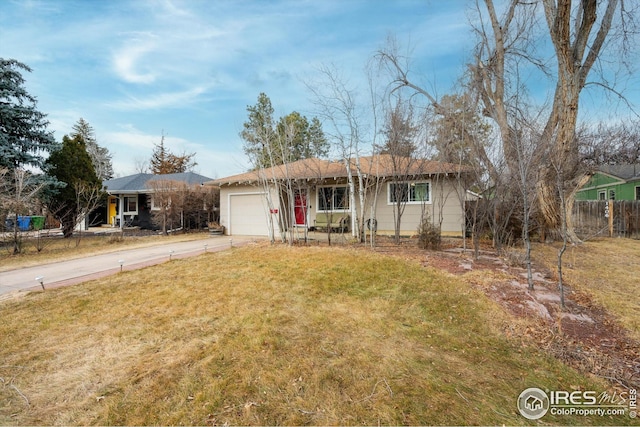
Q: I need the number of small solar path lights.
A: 5